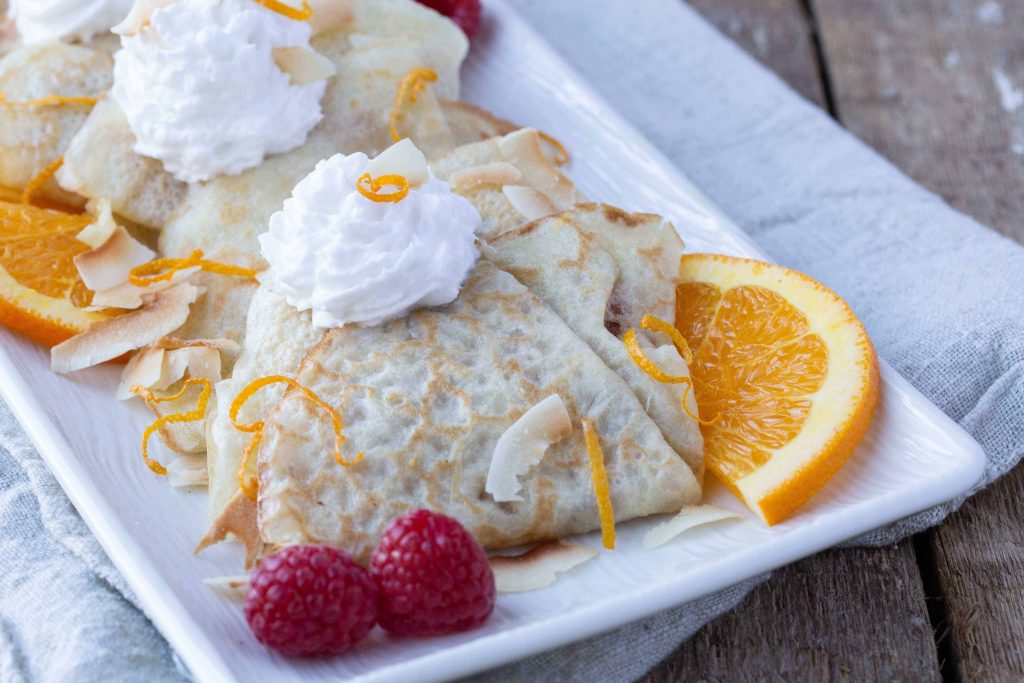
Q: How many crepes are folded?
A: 3